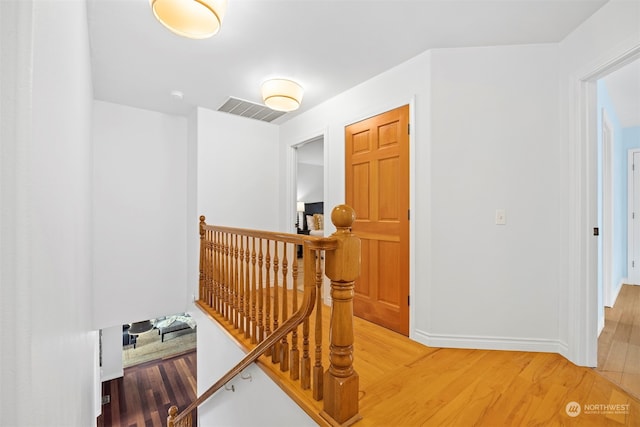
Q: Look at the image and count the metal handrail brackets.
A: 2